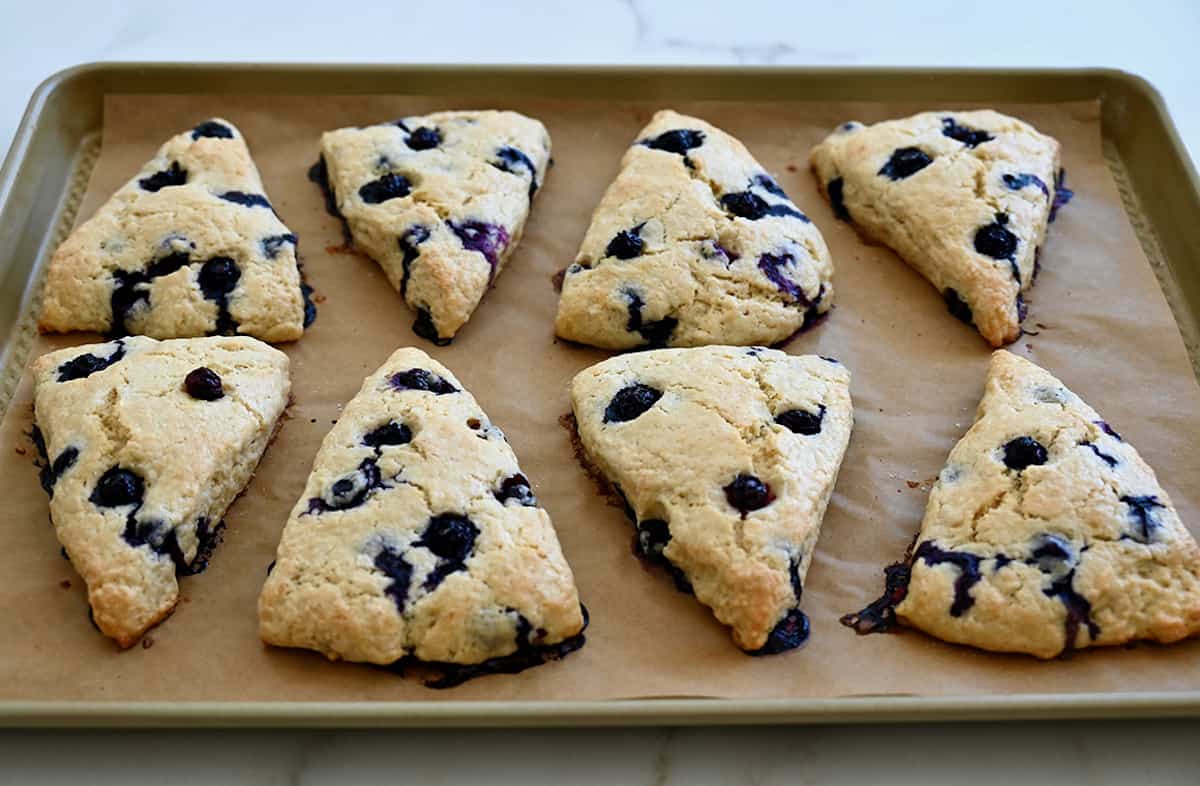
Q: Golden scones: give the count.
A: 8